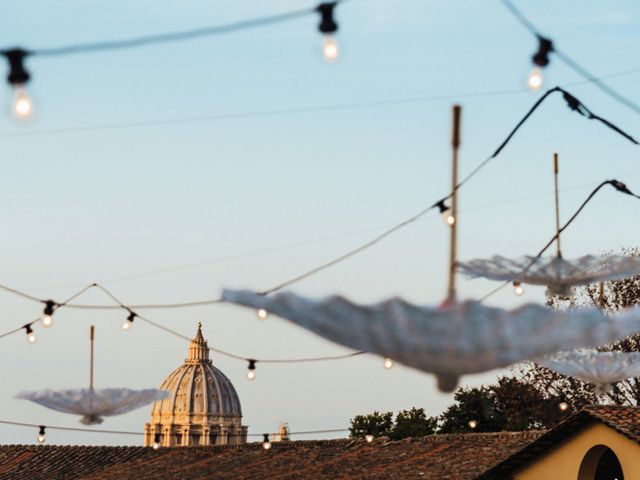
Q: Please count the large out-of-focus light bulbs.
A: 3